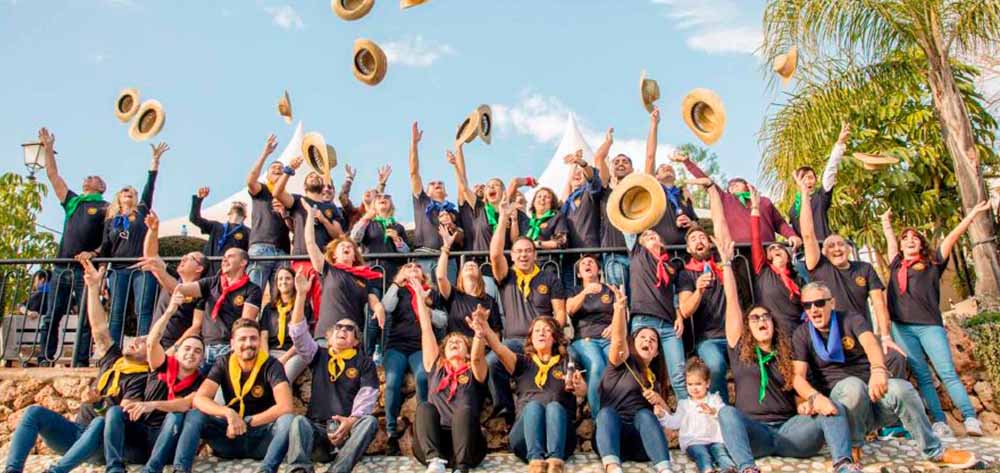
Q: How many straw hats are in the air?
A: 14